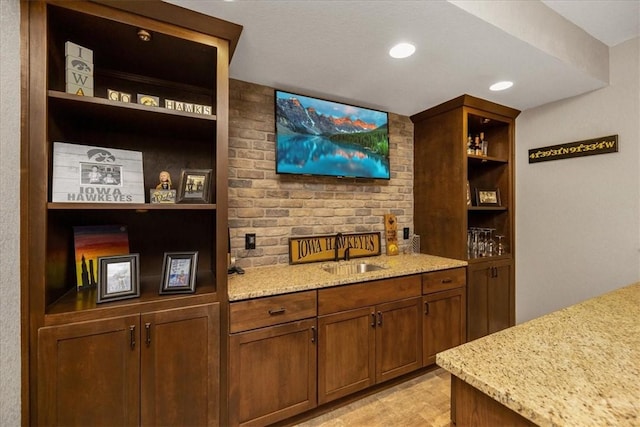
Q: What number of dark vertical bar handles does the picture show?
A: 8